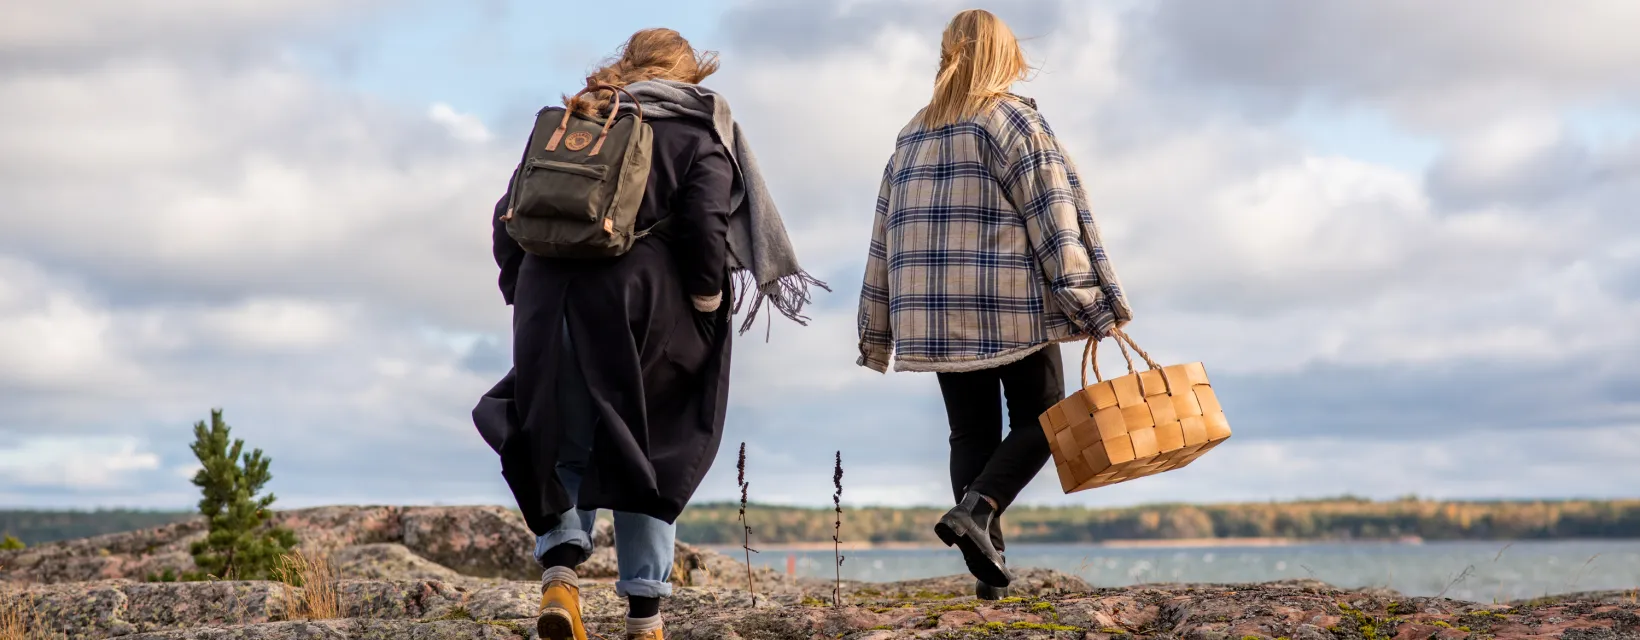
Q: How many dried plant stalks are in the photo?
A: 2